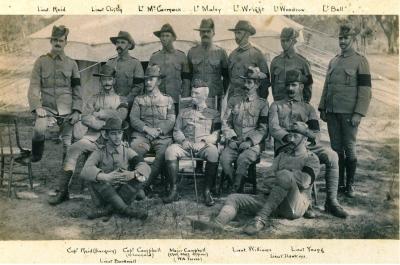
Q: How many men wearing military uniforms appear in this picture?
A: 14